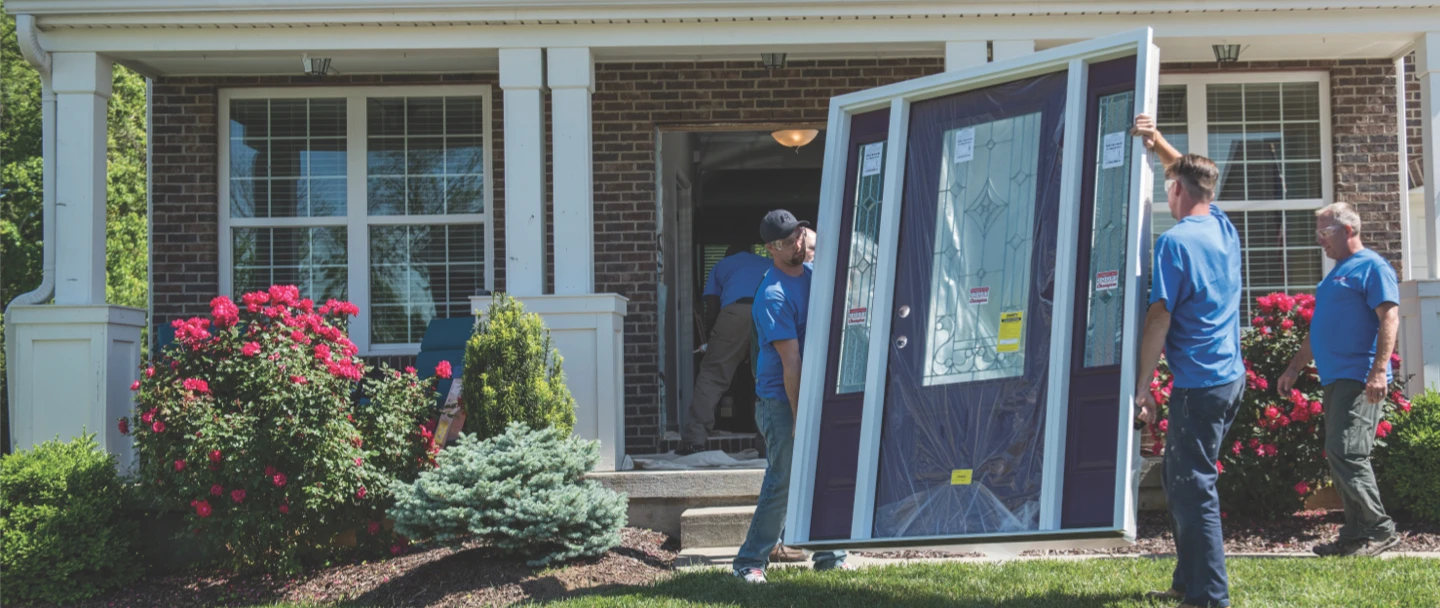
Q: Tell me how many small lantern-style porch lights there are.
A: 3